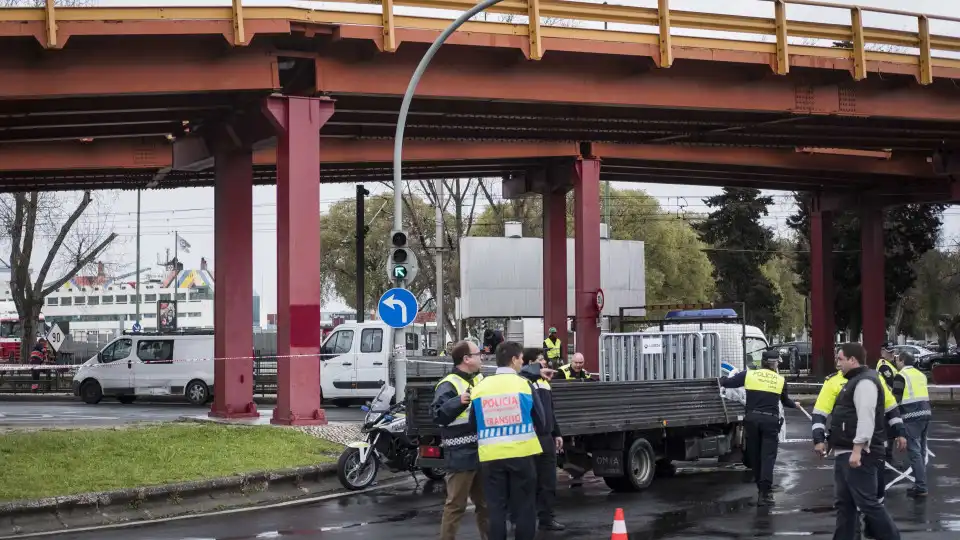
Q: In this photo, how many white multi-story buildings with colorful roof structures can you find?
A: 1